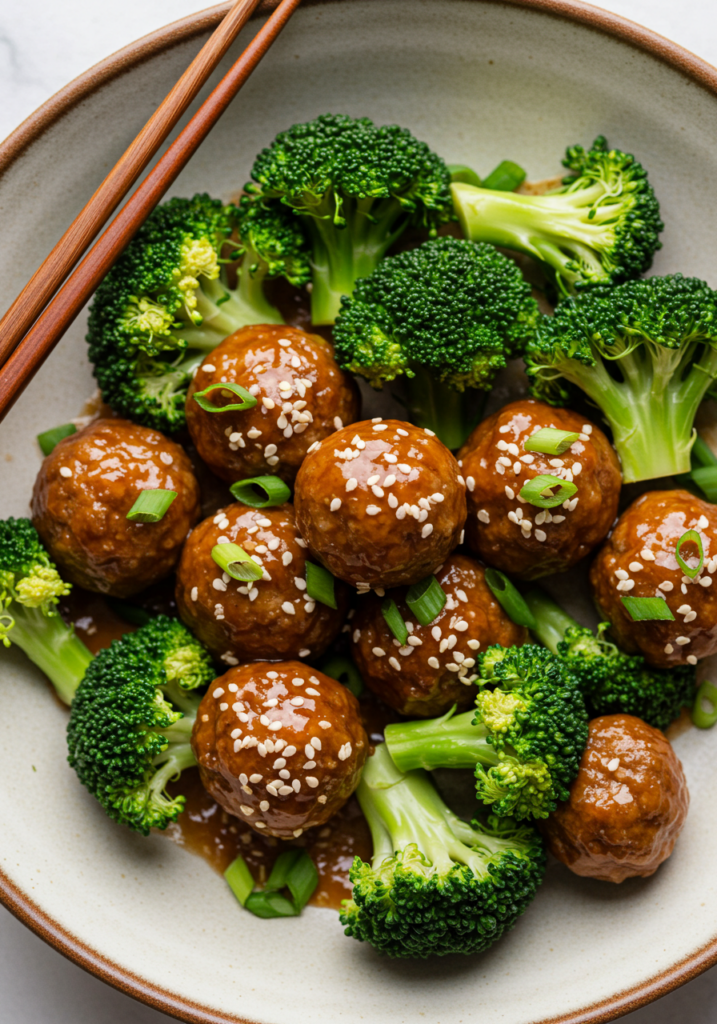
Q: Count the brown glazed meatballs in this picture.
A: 9